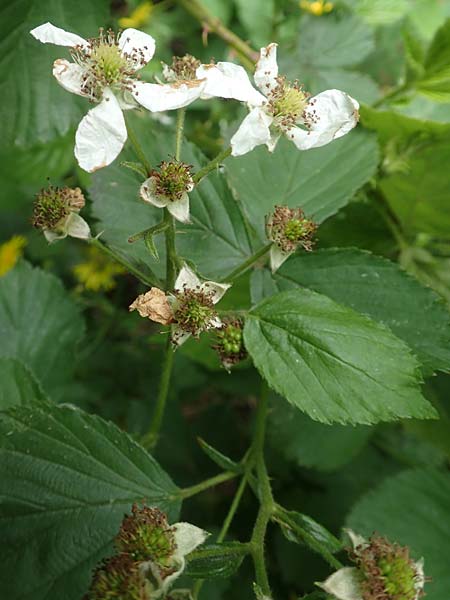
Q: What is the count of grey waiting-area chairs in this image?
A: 0